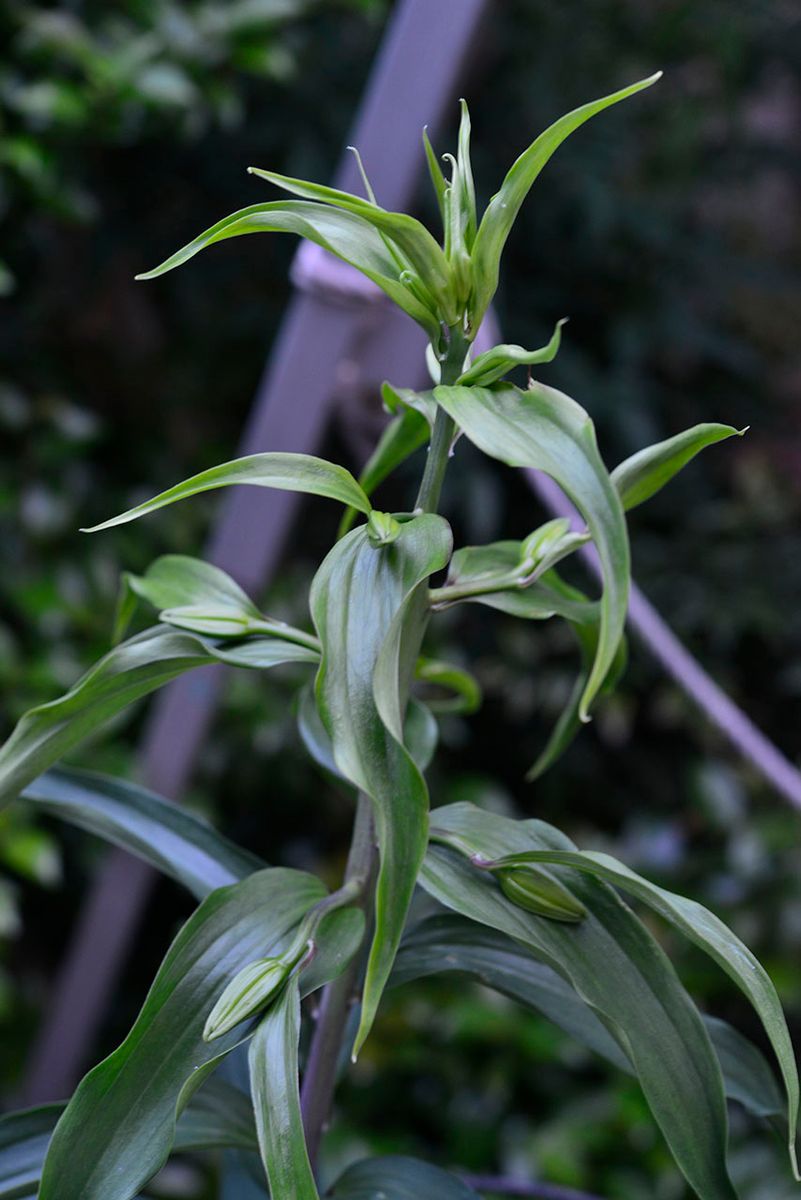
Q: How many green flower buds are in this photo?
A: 5